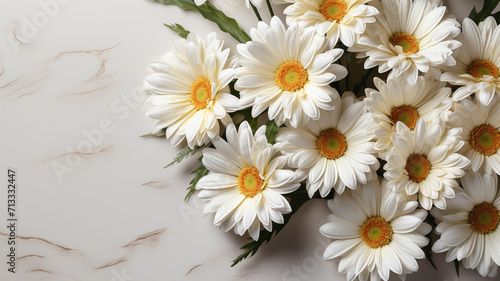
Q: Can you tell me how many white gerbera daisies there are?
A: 12